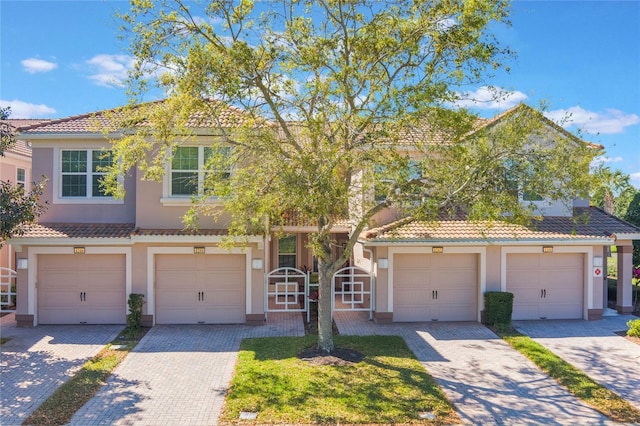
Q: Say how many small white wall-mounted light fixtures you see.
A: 4